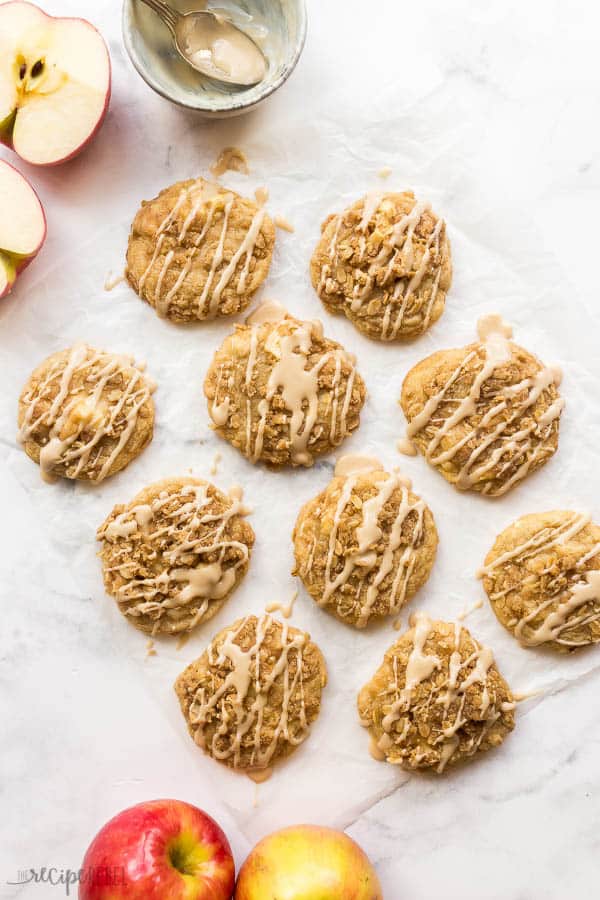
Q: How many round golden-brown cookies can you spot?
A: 10